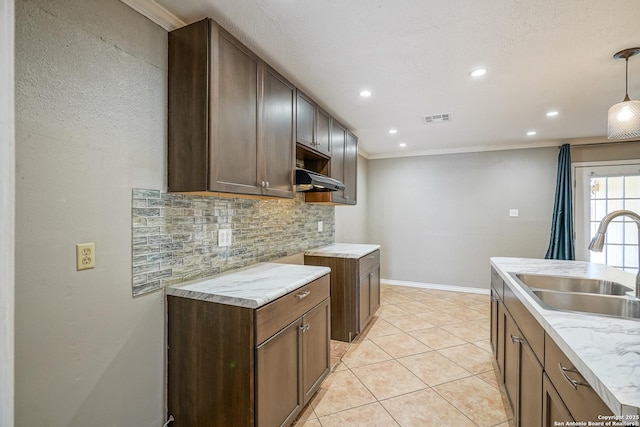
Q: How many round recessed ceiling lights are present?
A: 6